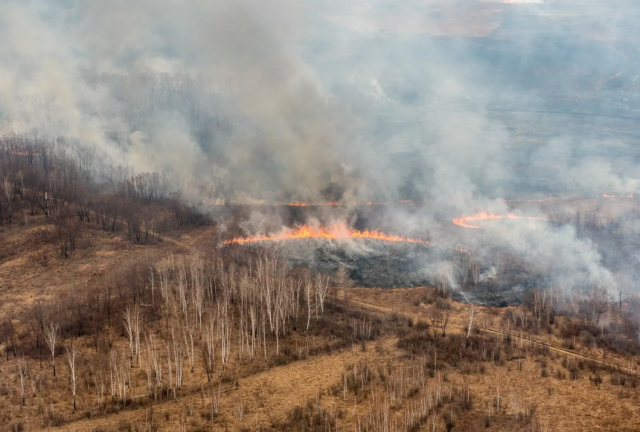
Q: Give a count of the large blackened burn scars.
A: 1